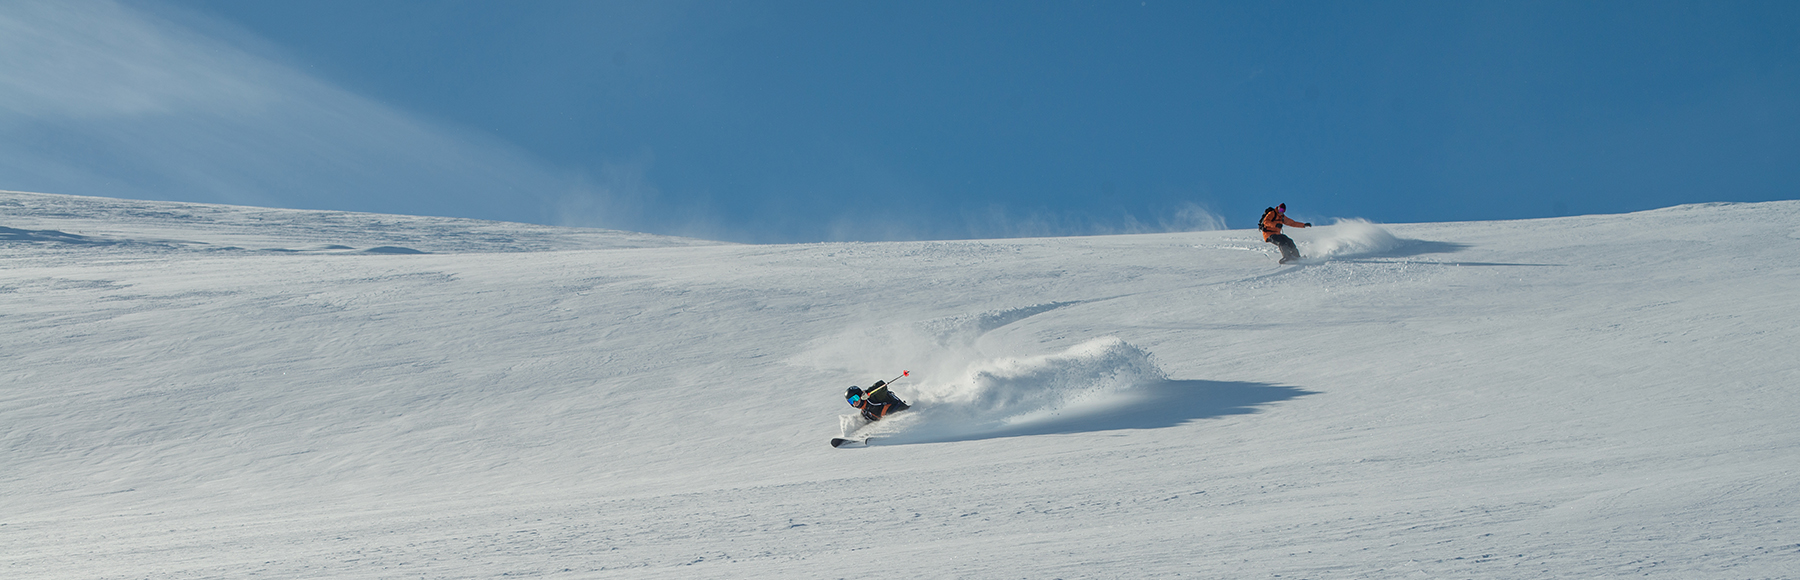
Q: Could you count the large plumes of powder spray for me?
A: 2